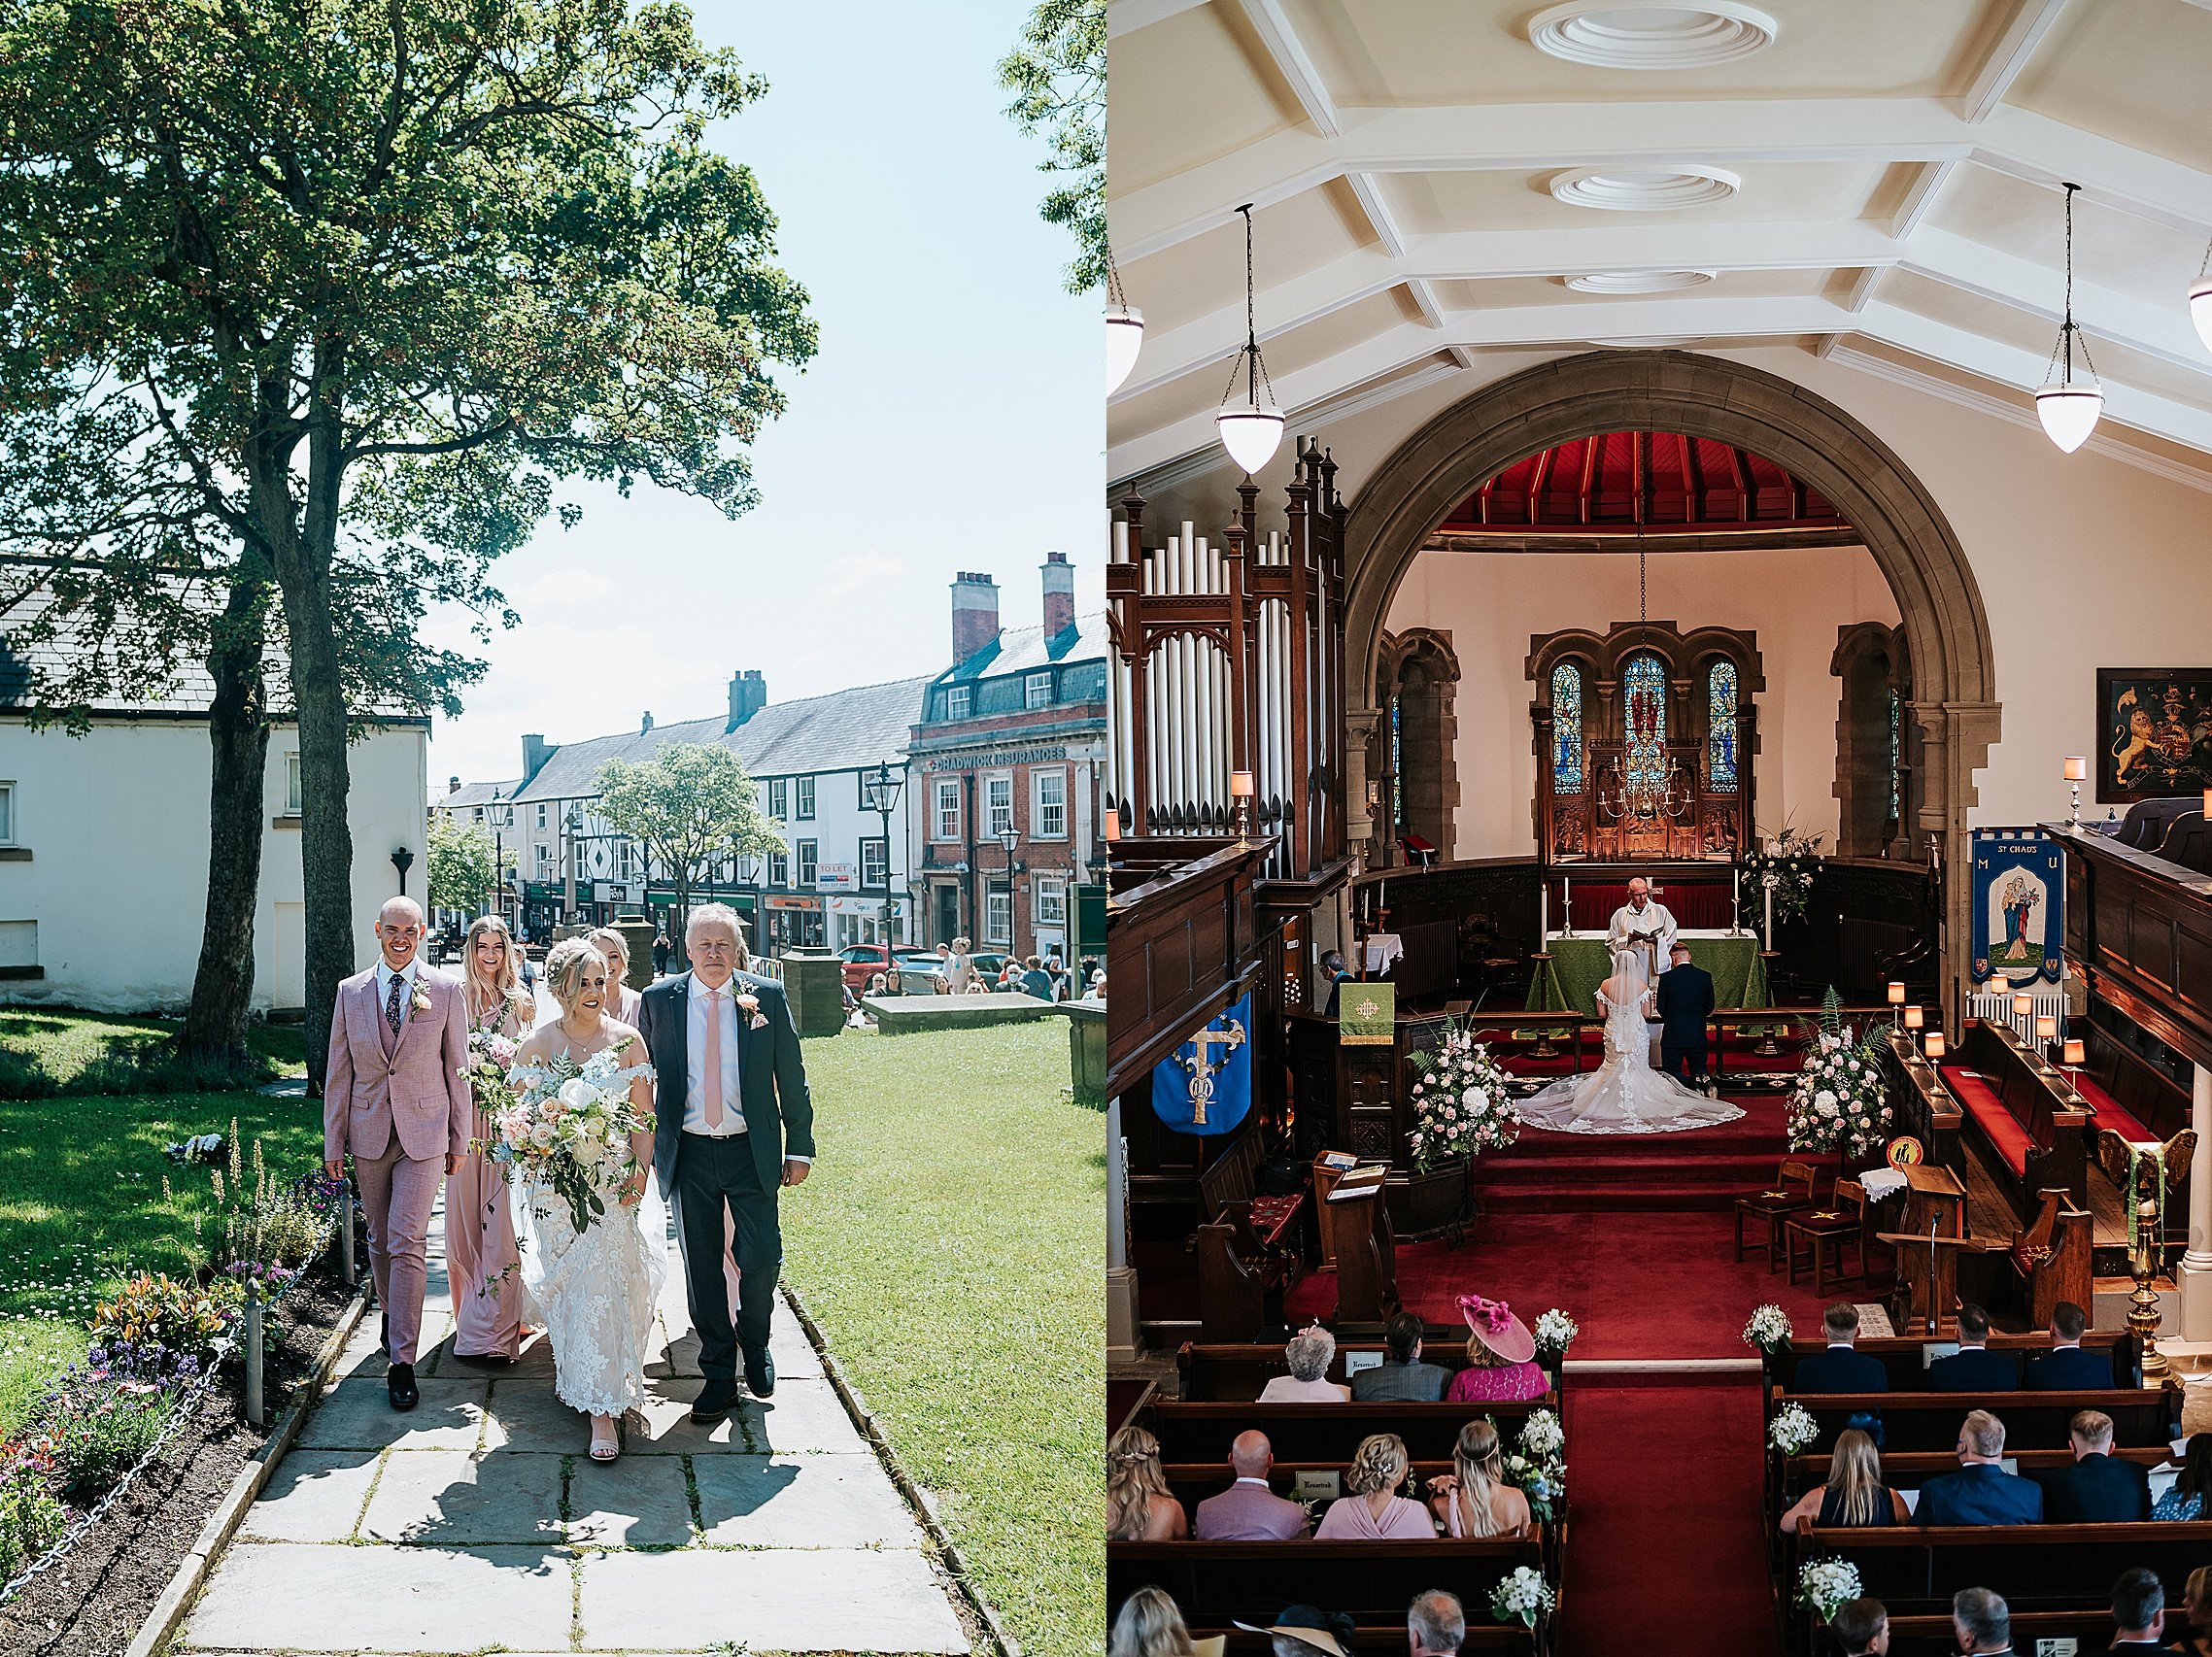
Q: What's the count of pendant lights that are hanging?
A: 4